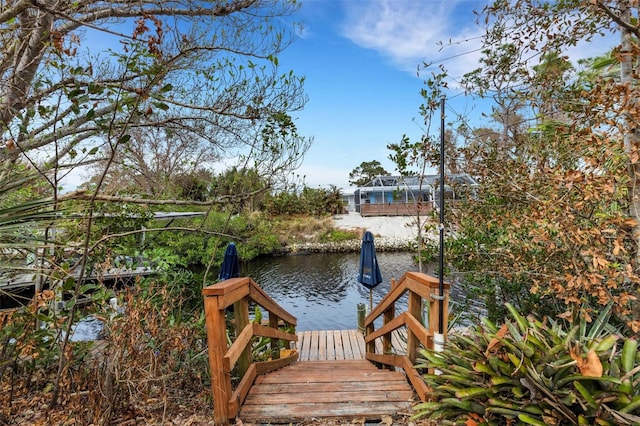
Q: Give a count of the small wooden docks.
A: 1